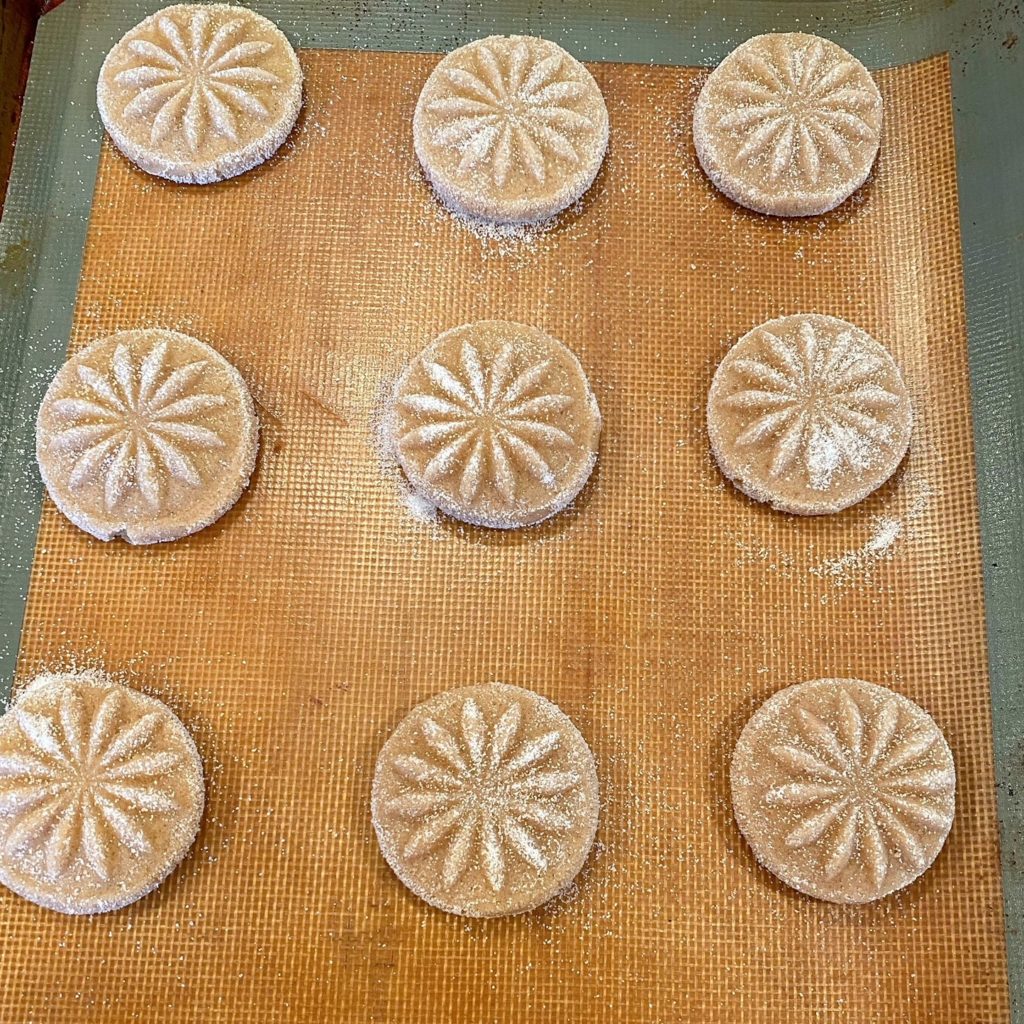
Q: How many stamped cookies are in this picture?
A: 9